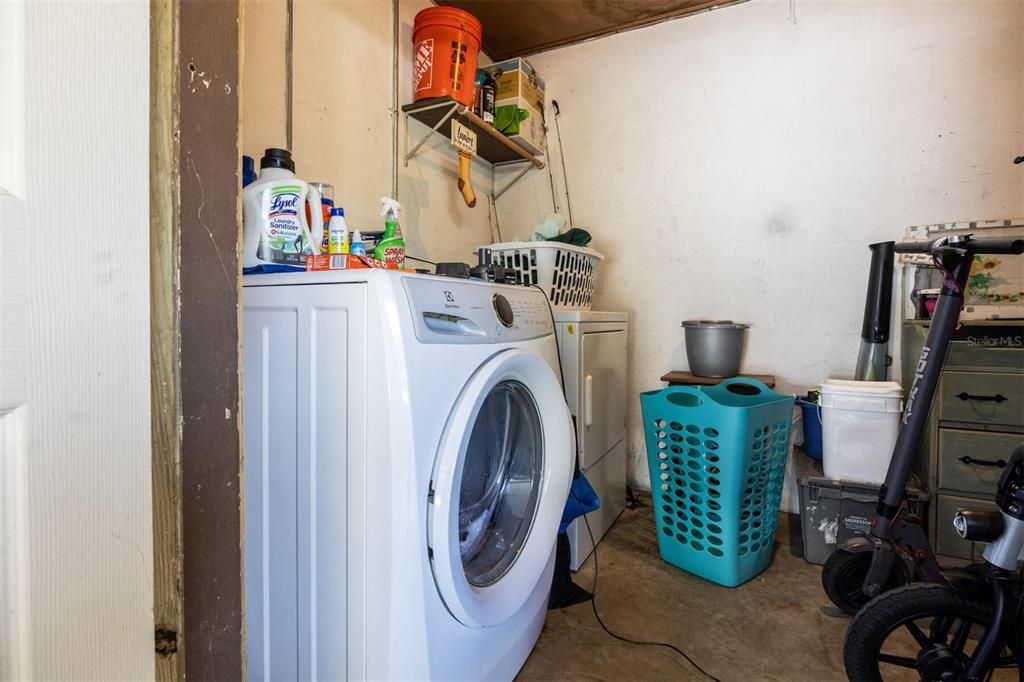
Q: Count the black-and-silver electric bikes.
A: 1